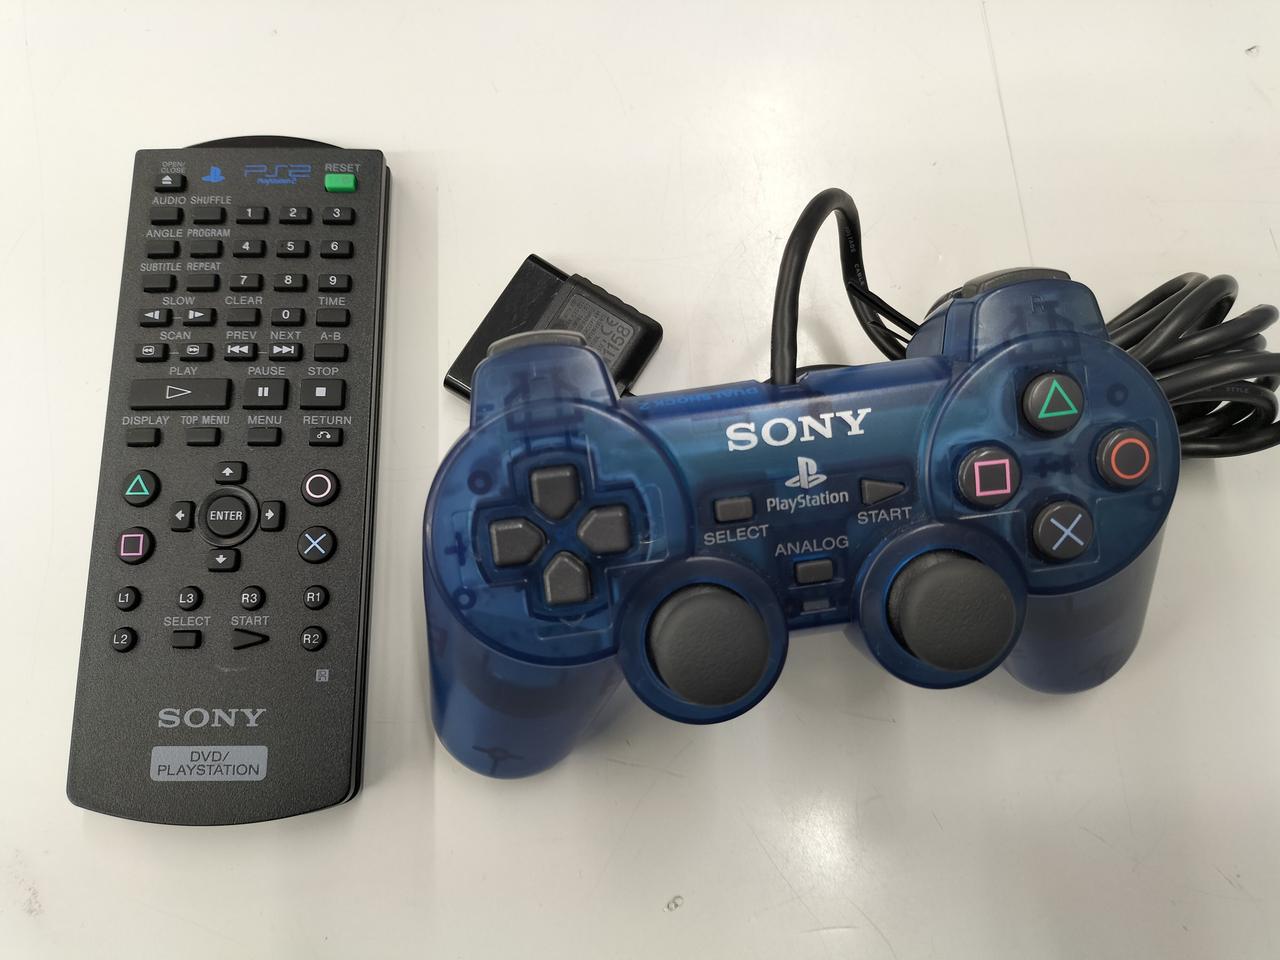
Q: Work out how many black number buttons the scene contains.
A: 10